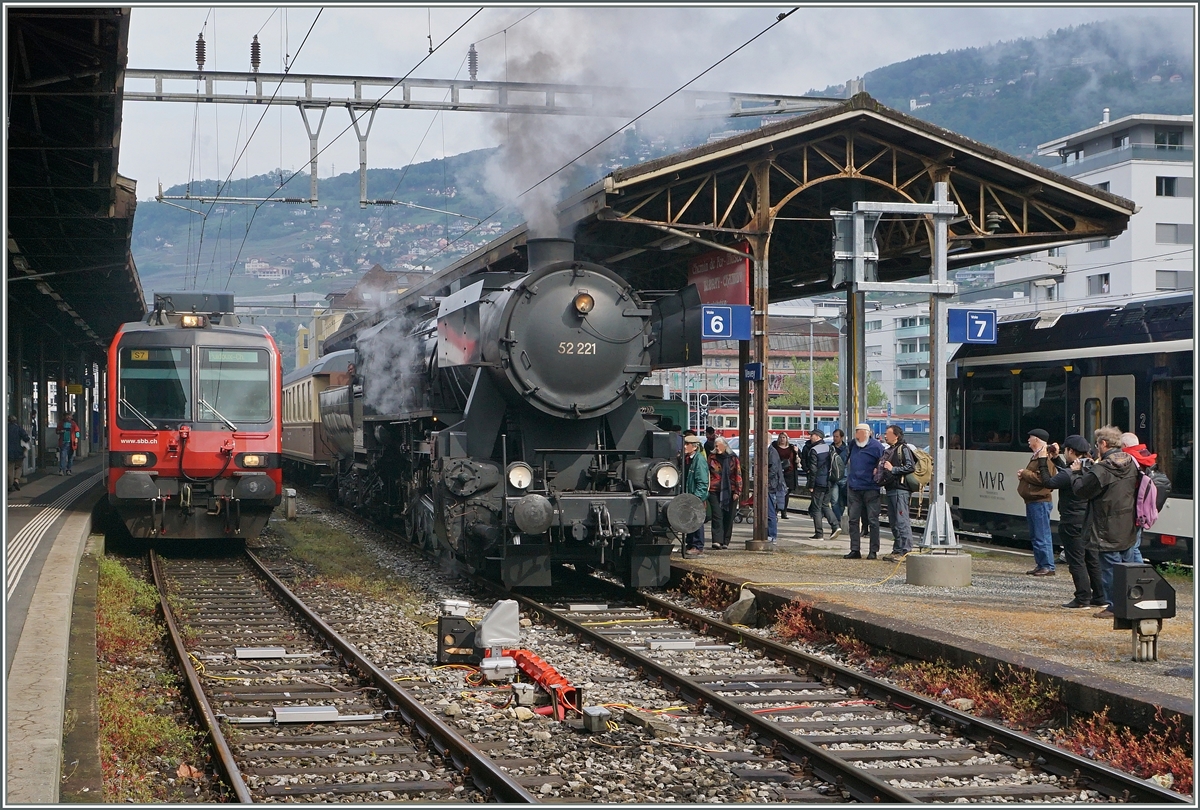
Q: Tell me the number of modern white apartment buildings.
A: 2